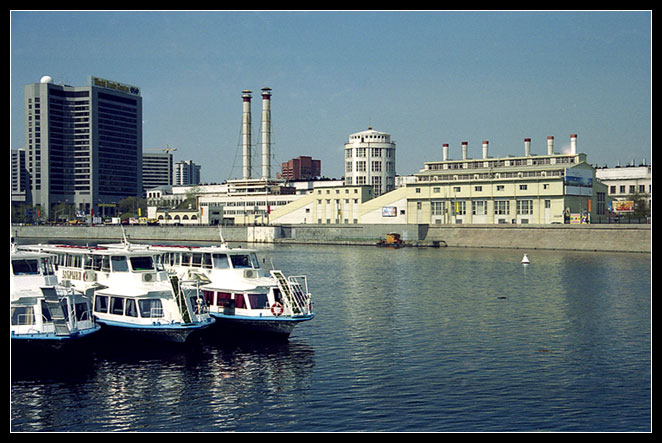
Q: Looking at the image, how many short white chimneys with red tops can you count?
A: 6